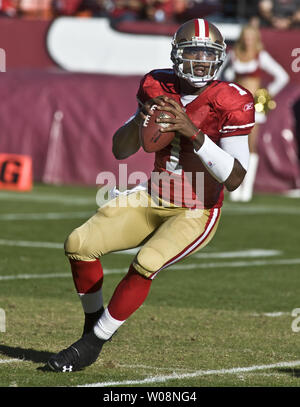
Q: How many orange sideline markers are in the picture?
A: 1